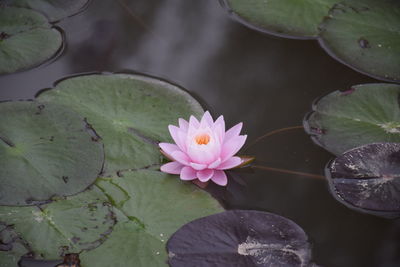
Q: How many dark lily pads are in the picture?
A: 2